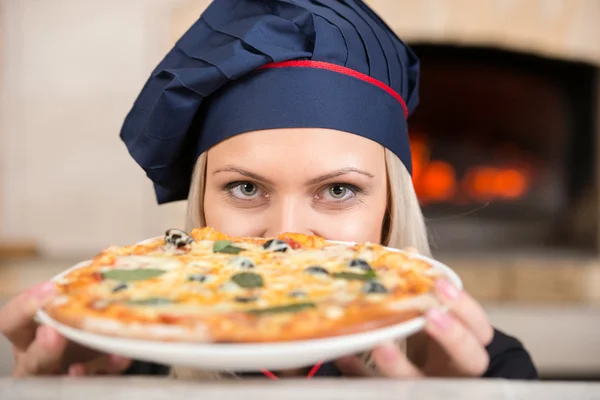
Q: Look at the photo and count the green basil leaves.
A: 6